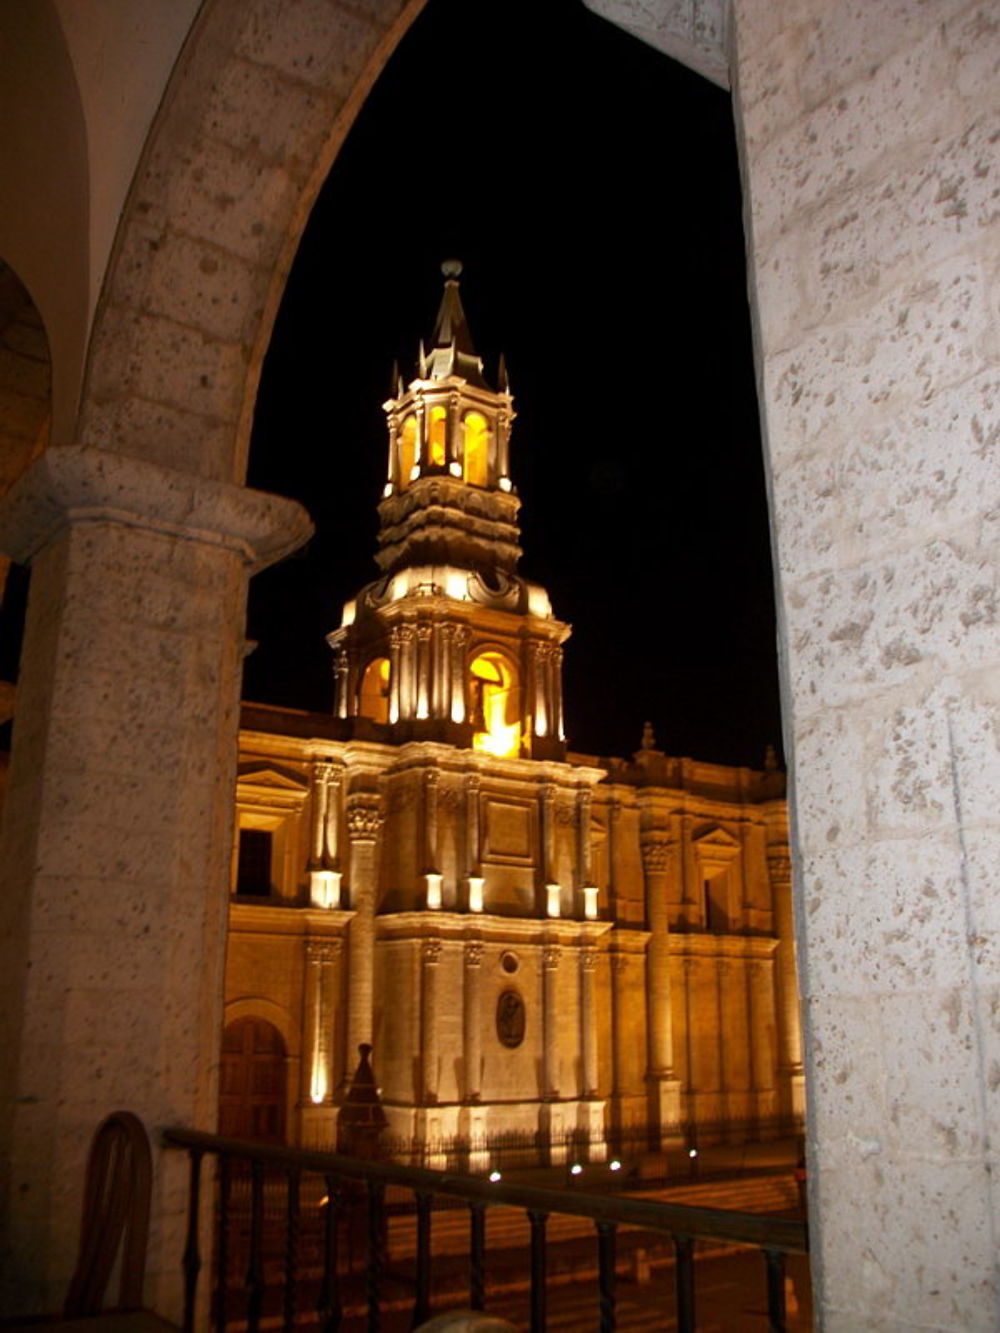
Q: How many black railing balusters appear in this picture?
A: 12